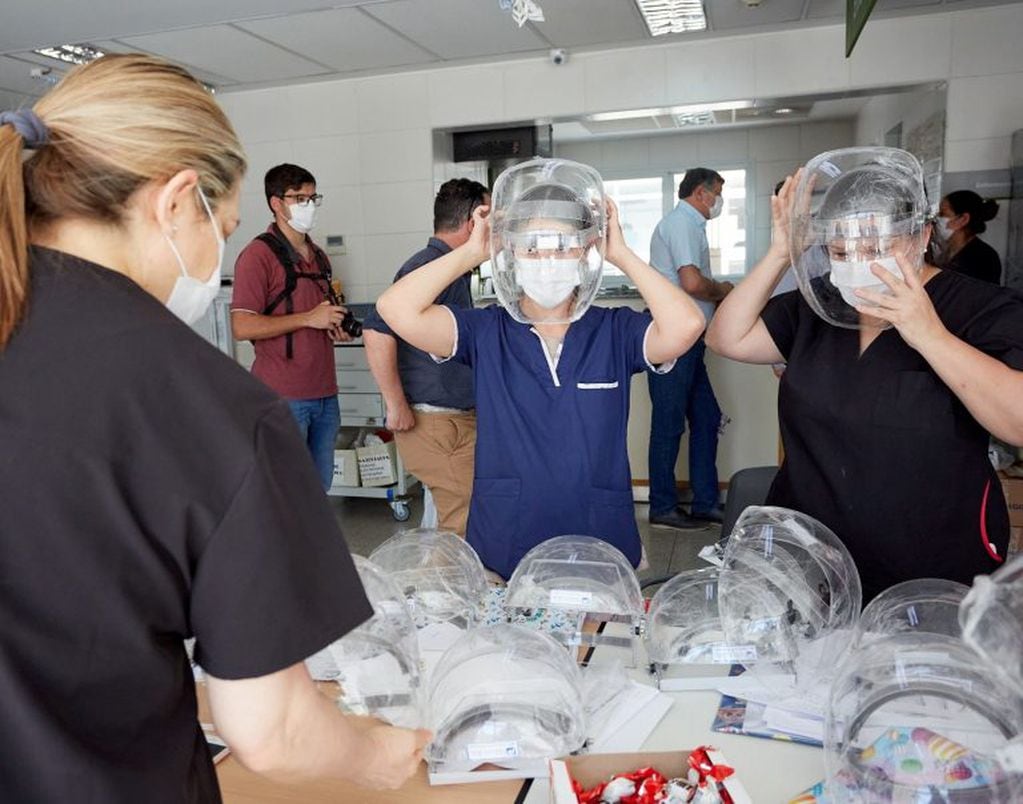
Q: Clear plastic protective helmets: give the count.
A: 11